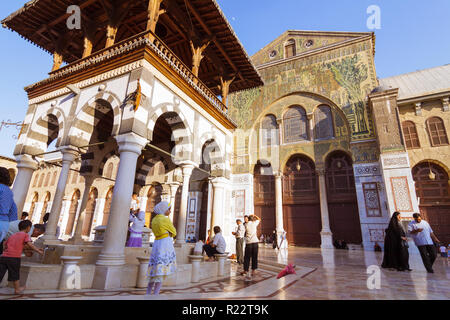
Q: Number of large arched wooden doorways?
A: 4